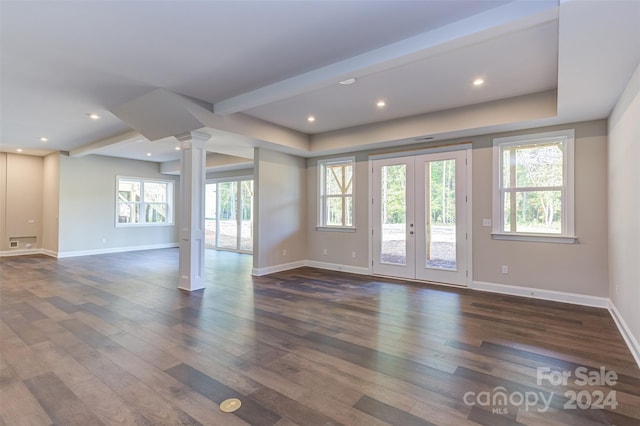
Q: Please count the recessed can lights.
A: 8